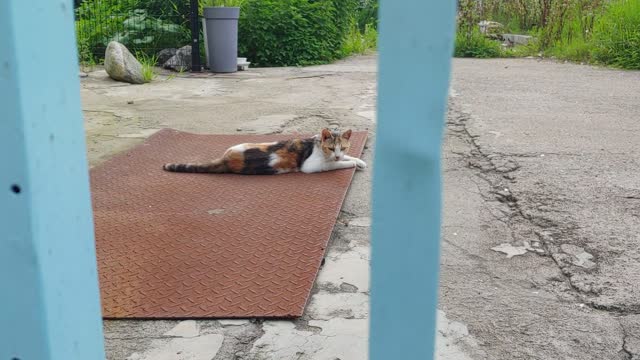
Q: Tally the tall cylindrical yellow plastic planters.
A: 0